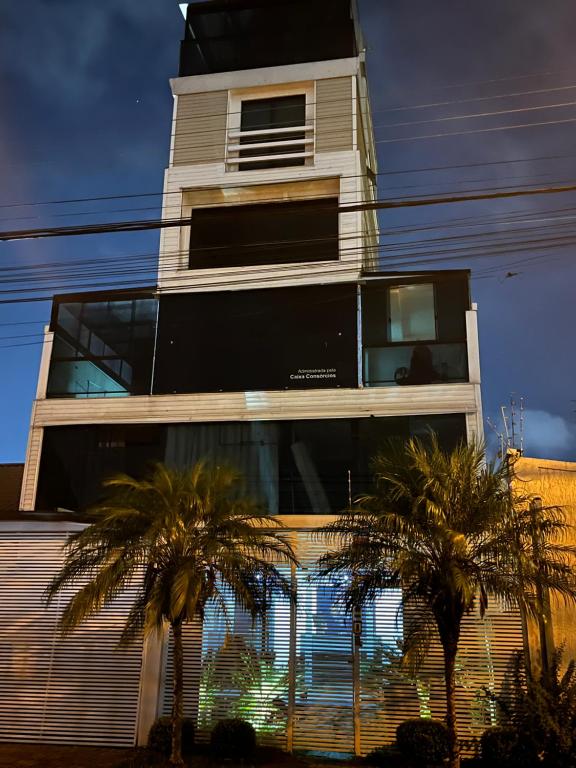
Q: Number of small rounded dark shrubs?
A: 4